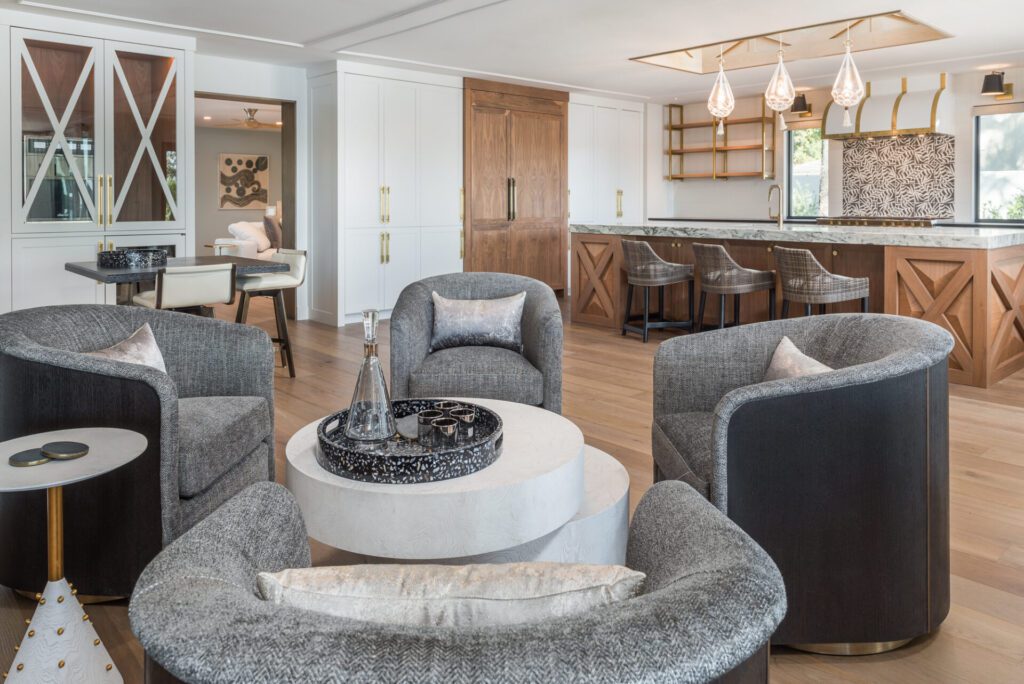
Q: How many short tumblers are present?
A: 4